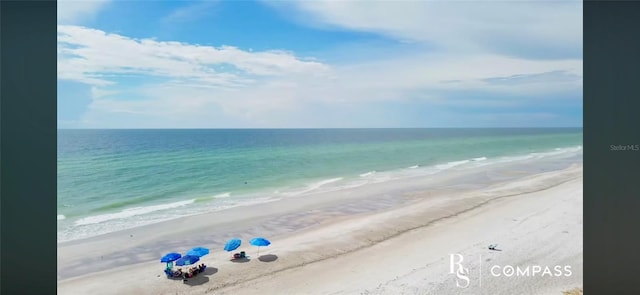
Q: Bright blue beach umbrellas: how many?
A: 5